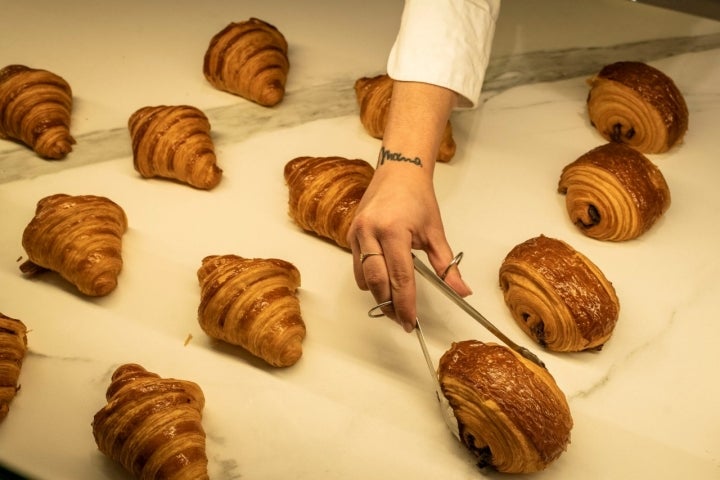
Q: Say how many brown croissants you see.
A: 9